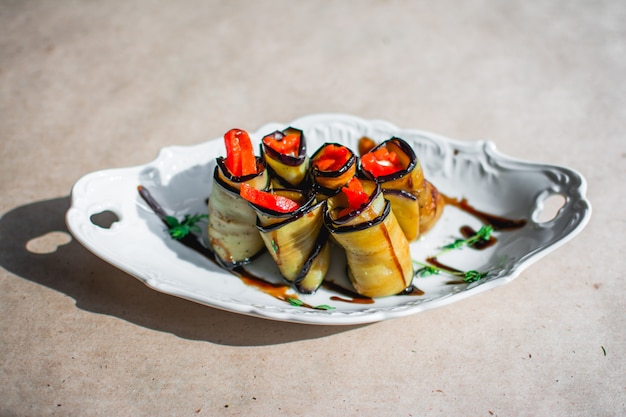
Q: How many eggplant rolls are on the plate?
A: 6